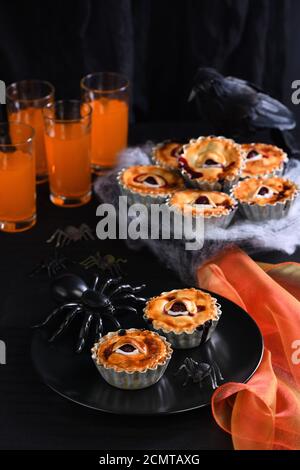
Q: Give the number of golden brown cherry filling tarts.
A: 8